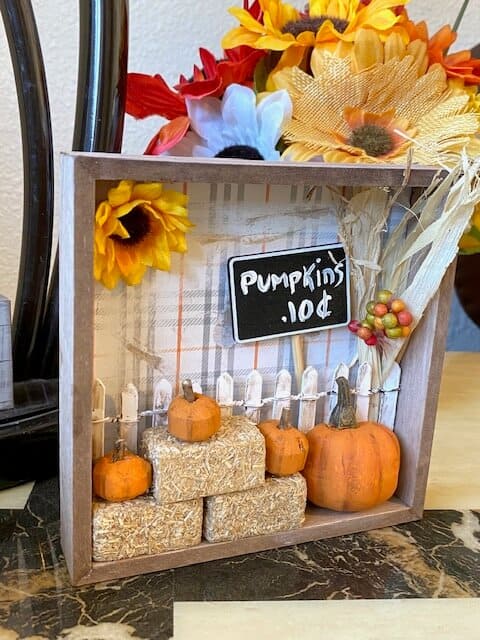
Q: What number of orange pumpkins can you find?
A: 4